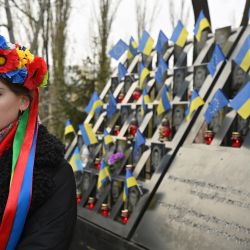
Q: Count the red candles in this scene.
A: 12